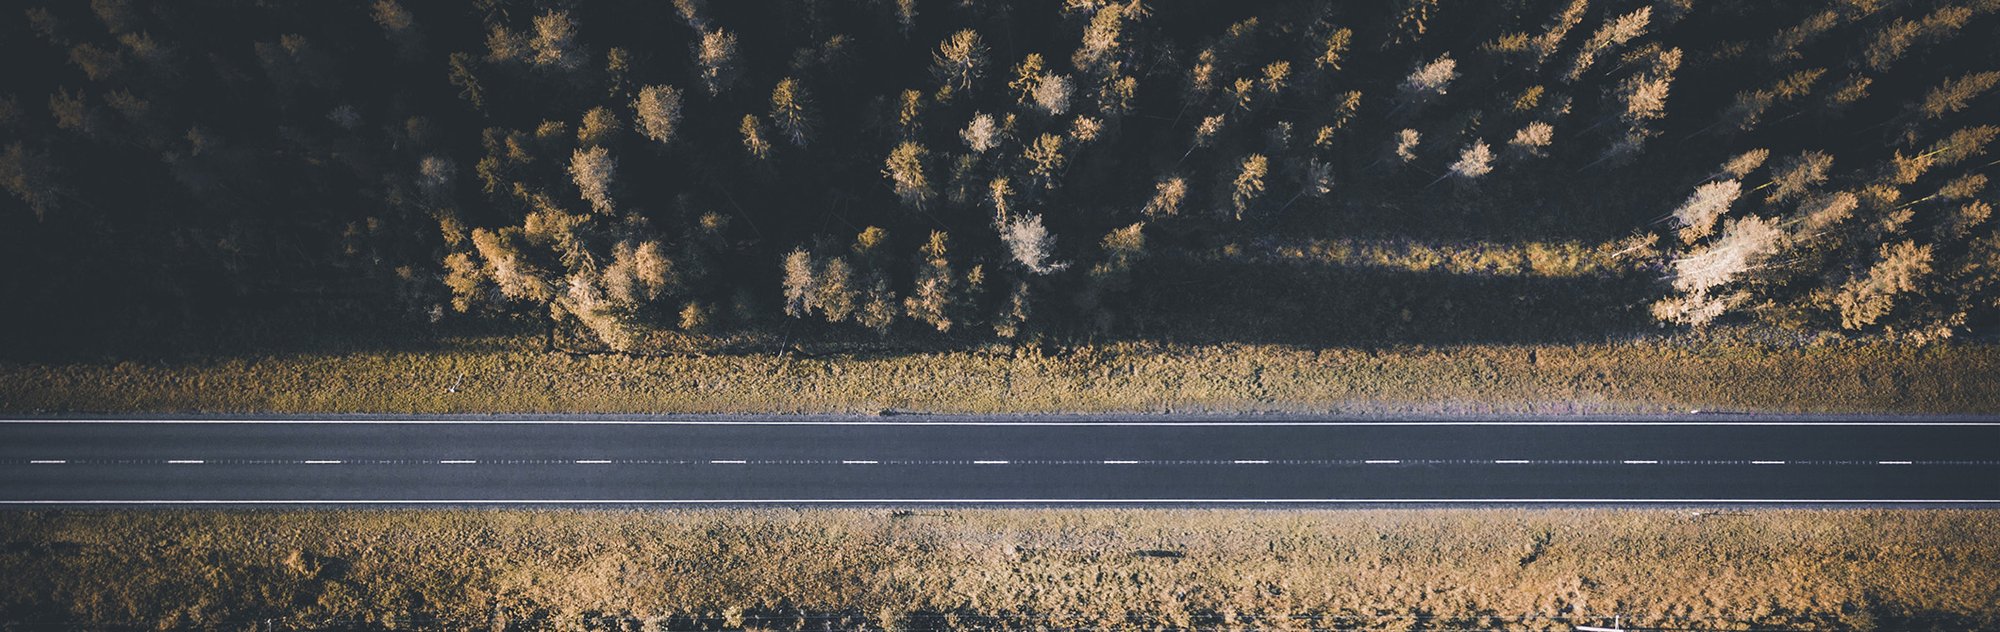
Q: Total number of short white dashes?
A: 15